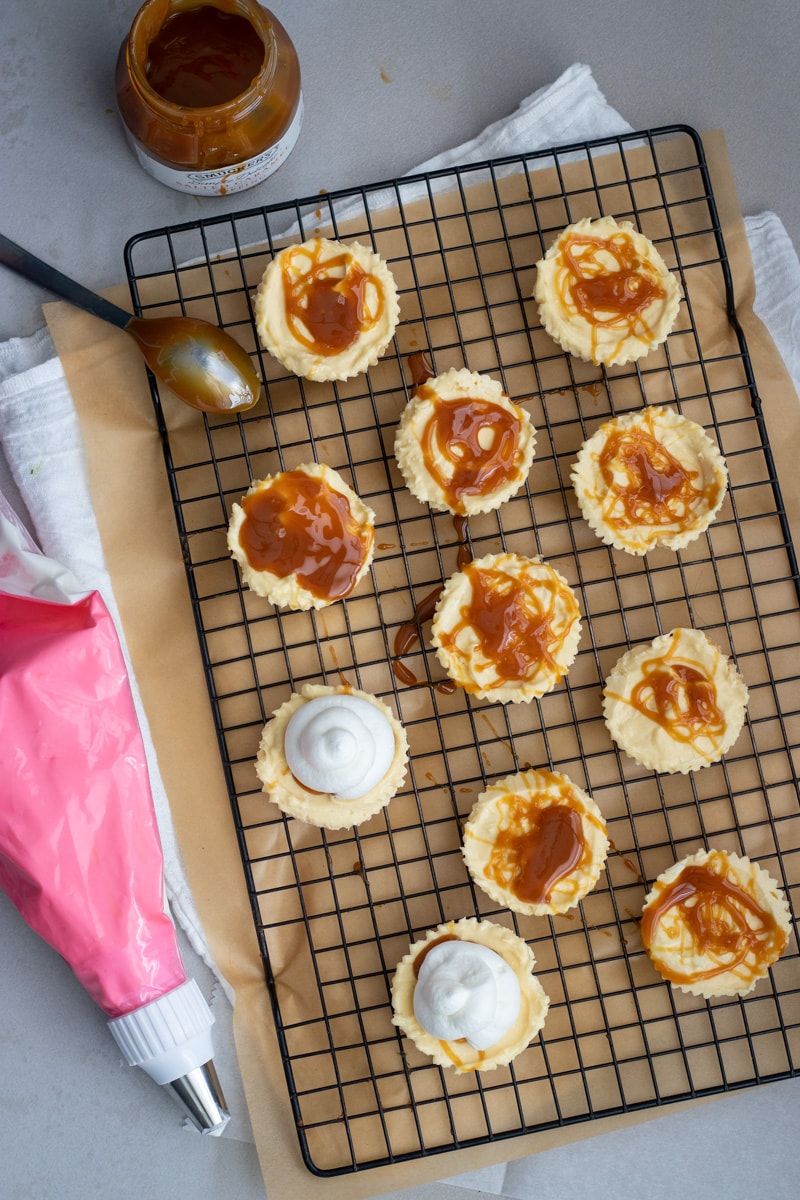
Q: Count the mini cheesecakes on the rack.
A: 11